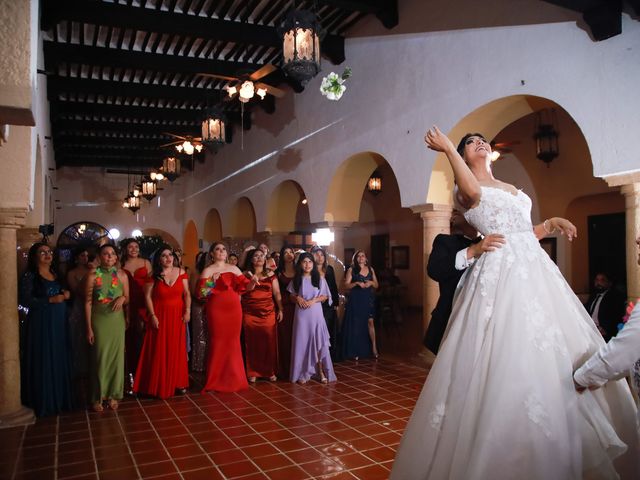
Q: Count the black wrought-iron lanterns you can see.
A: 7